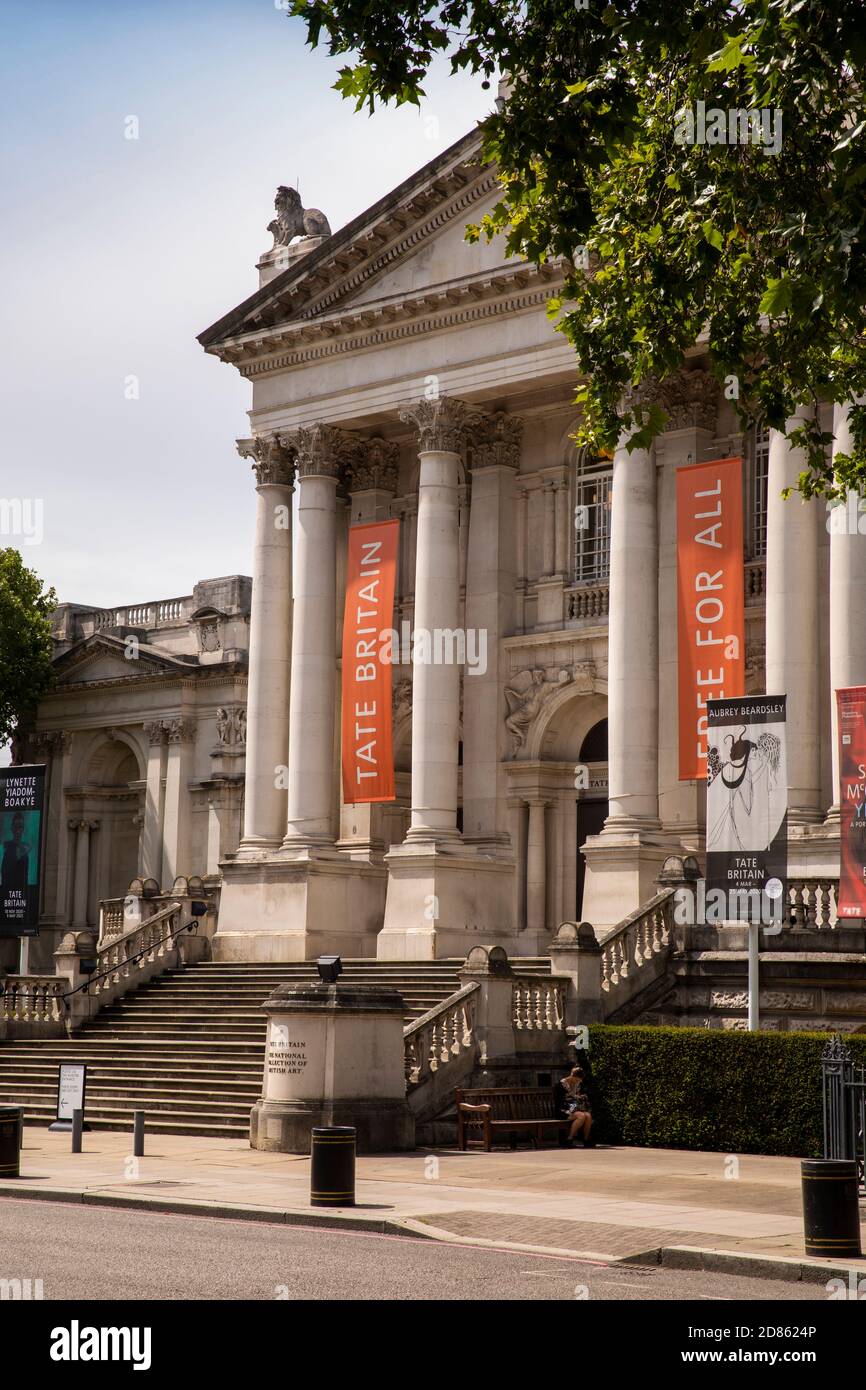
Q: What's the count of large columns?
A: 6